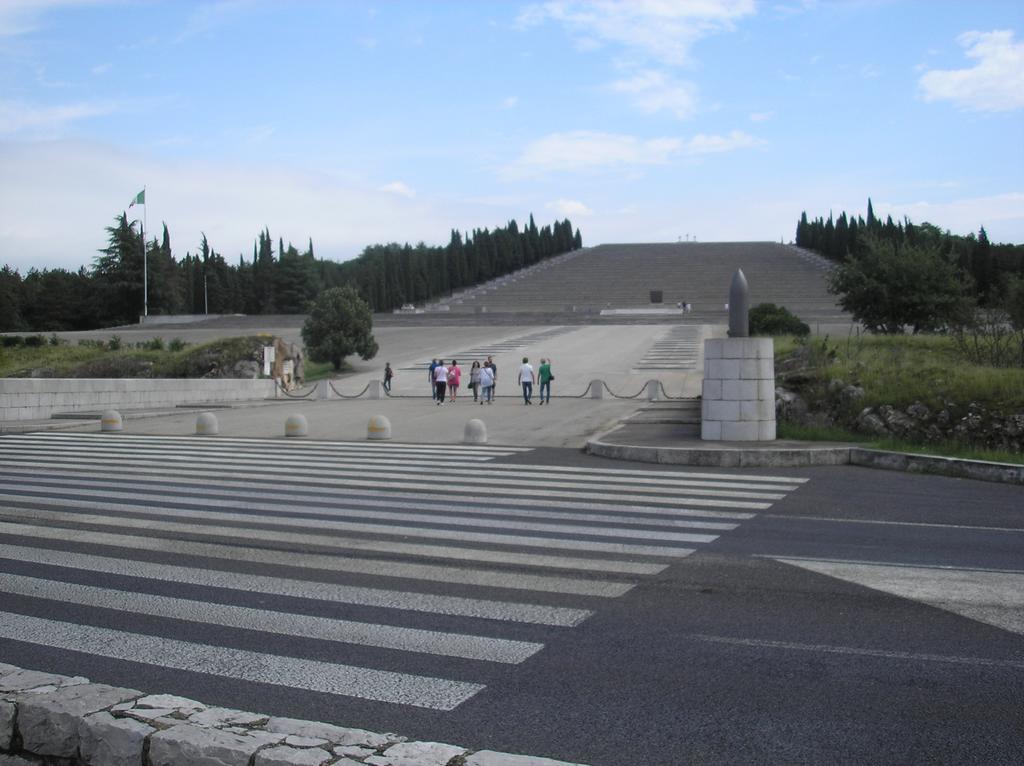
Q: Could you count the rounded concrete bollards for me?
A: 5